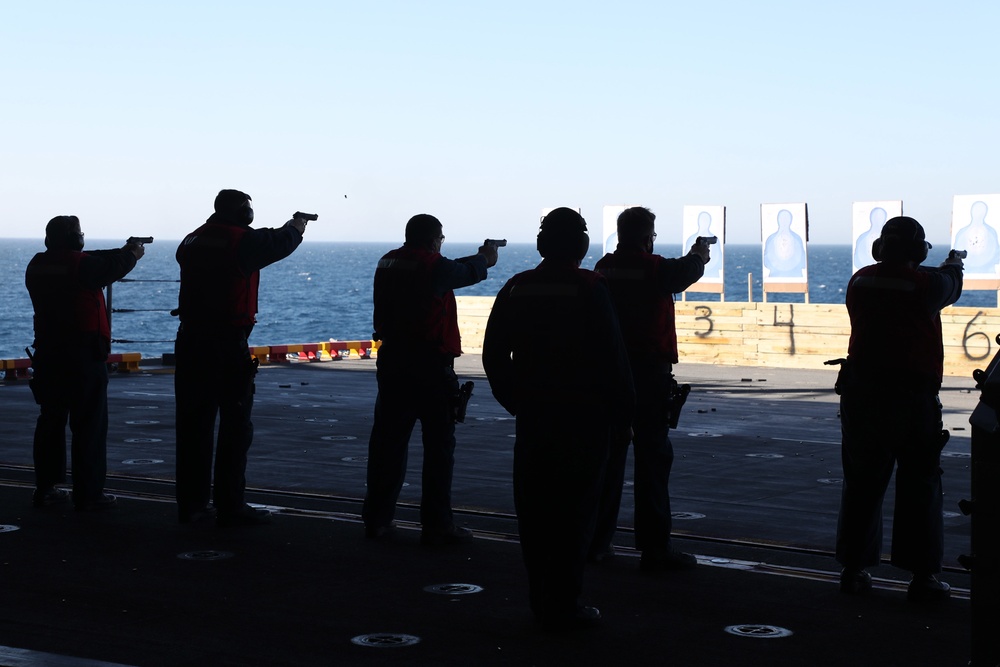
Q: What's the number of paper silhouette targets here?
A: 6